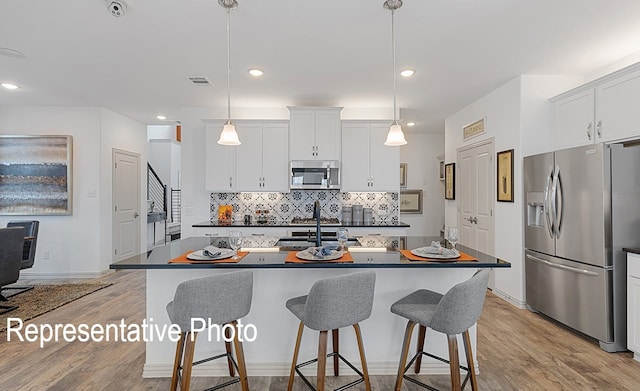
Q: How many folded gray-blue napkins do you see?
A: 3